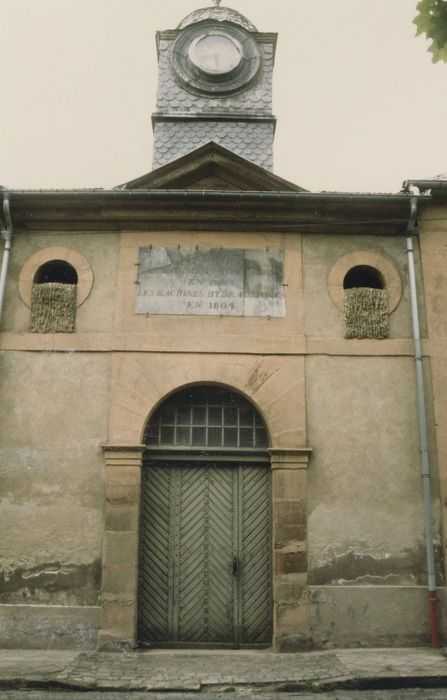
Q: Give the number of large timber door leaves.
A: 2